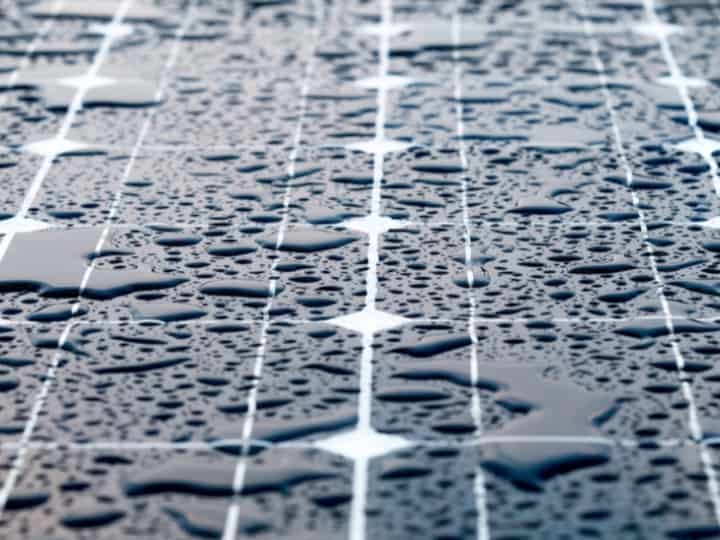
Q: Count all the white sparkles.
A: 14